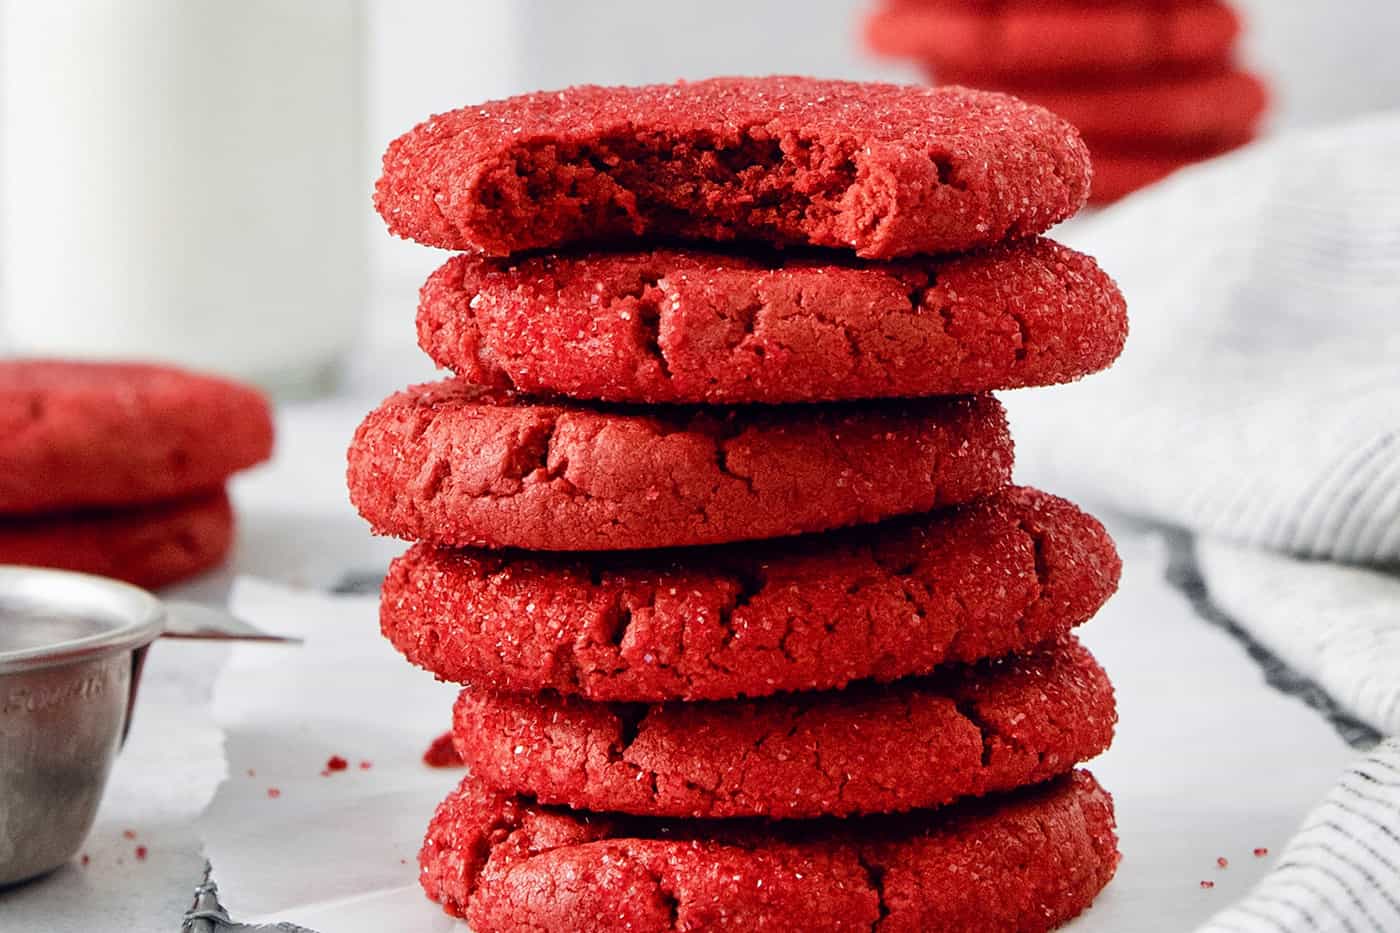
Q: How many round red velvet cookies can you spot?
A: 11